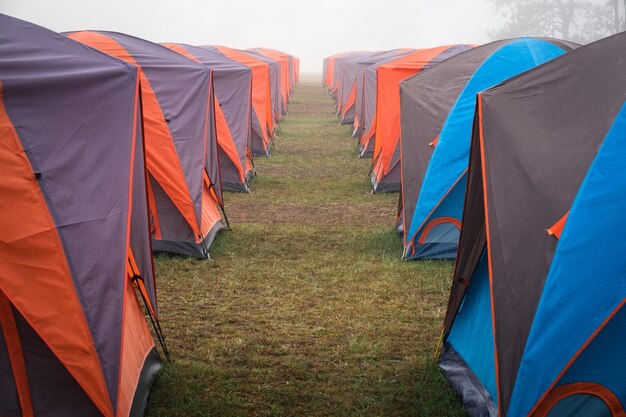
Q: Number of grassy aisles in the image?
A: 1